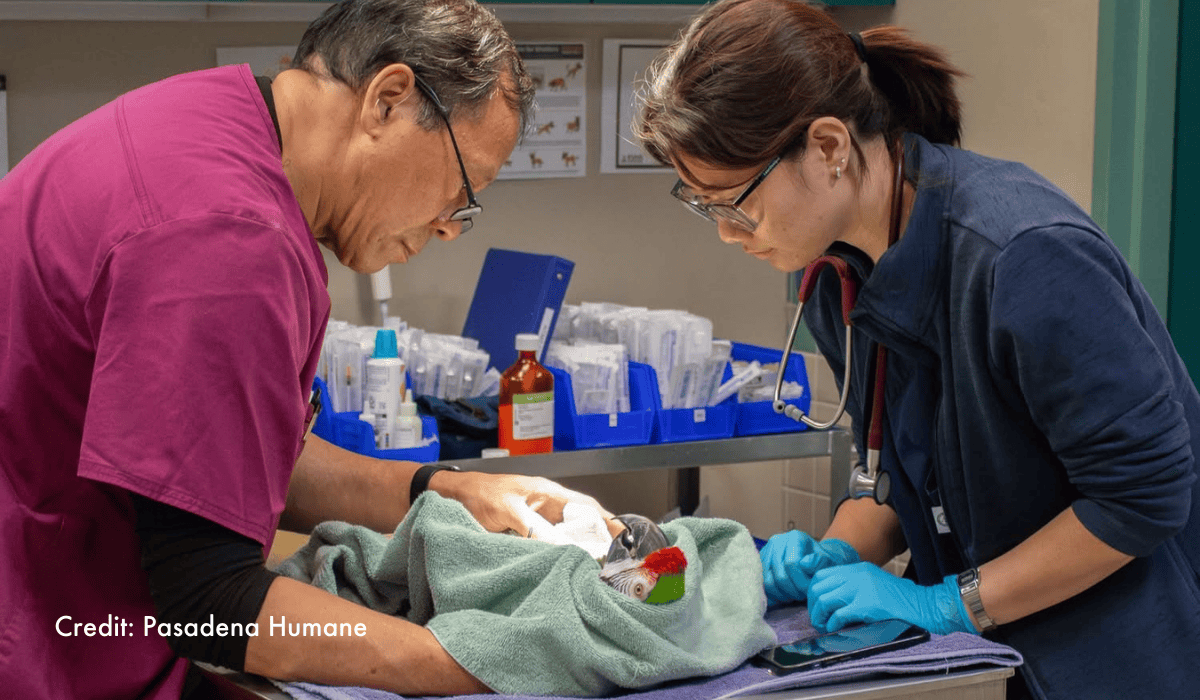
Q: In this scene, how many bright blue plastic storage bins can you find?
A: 5